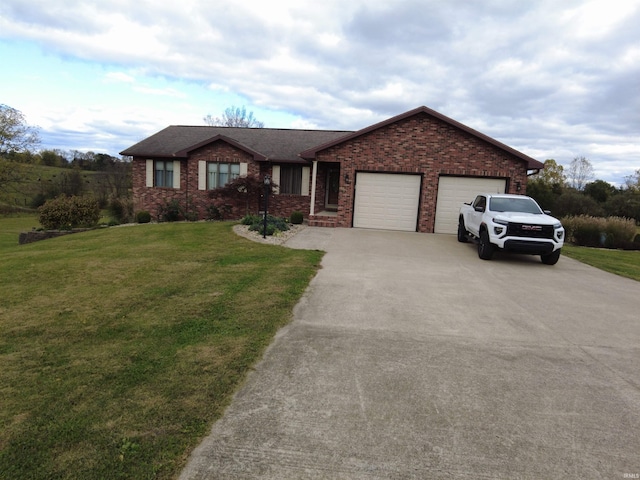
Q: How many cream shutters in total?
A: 6